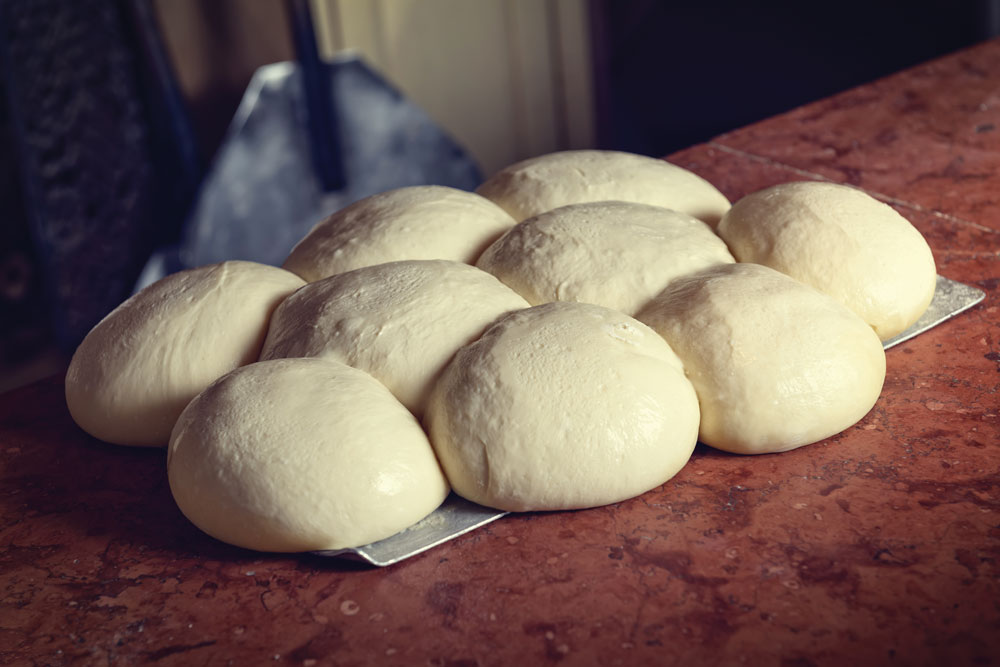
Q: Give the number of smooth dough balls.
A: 9